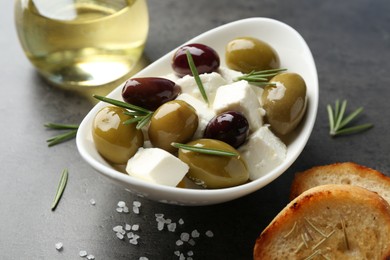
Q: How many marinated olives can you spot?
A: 8